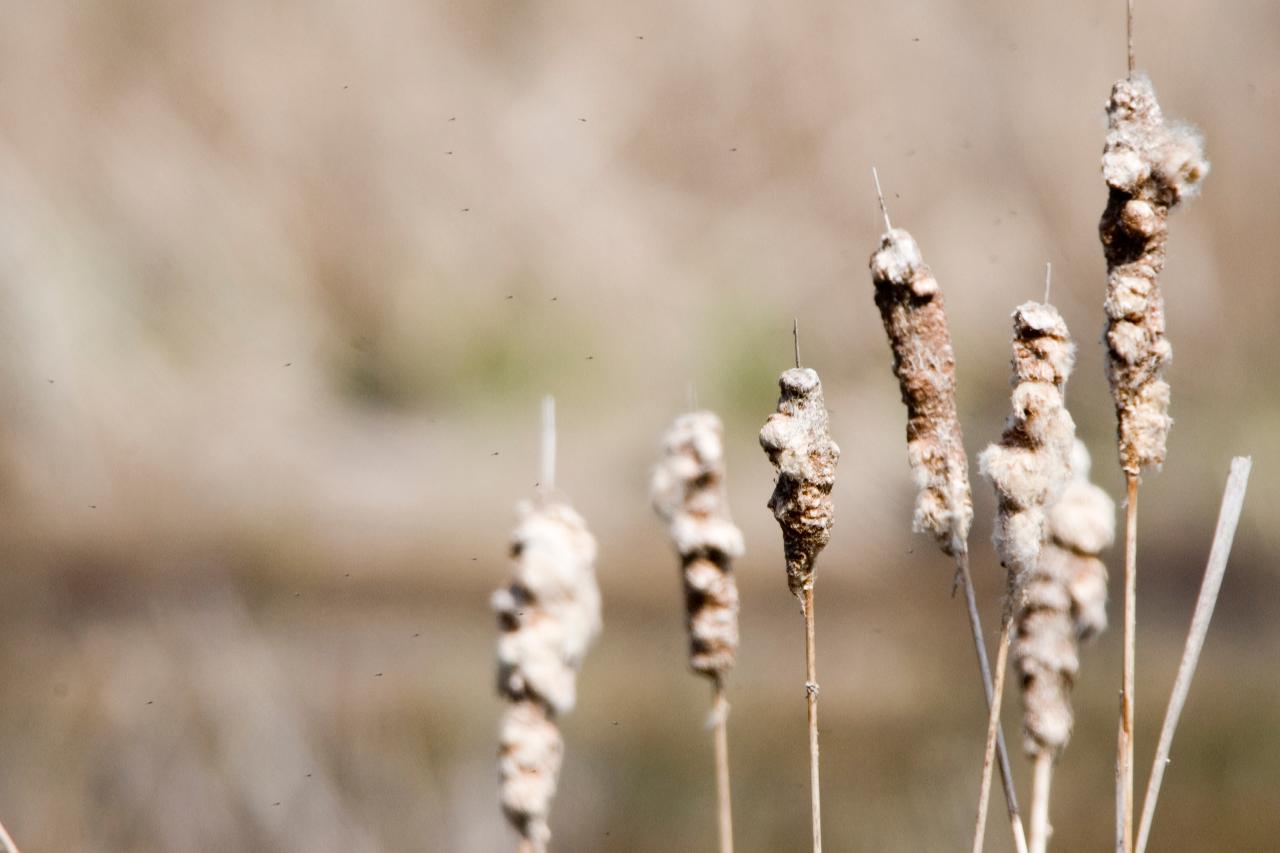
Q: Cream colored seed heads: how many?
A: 7